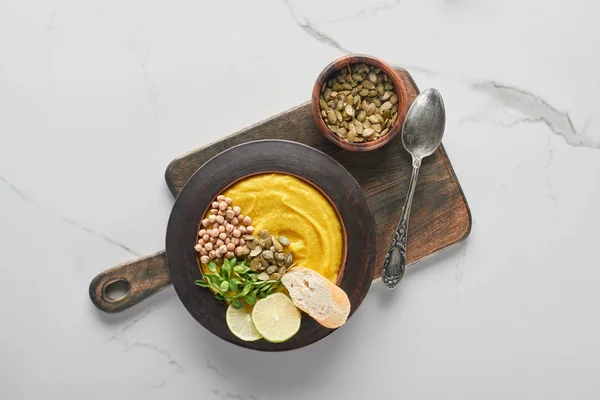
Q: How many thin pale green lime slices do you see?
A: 2